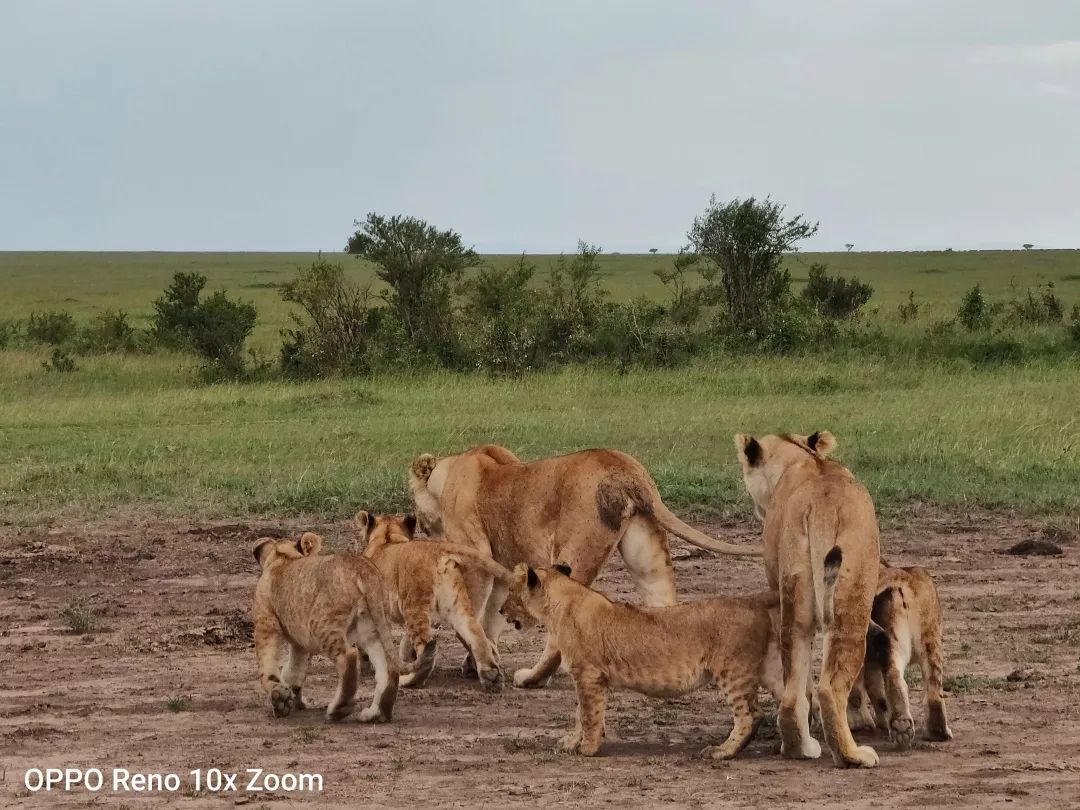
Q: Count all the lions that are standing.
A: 6